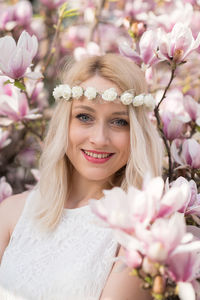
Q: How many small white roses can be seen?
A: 8